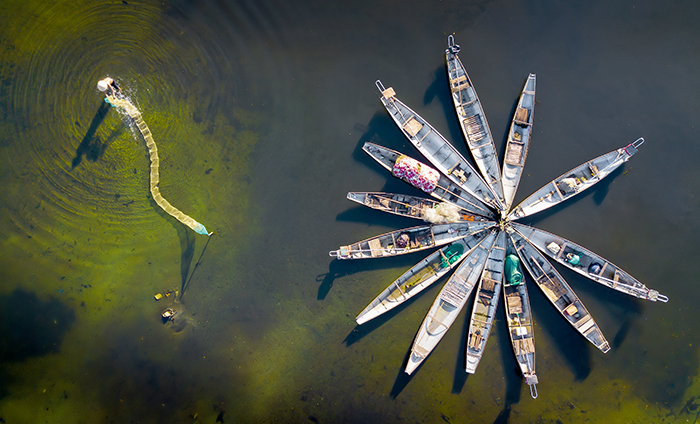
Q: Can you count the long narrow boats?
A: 13